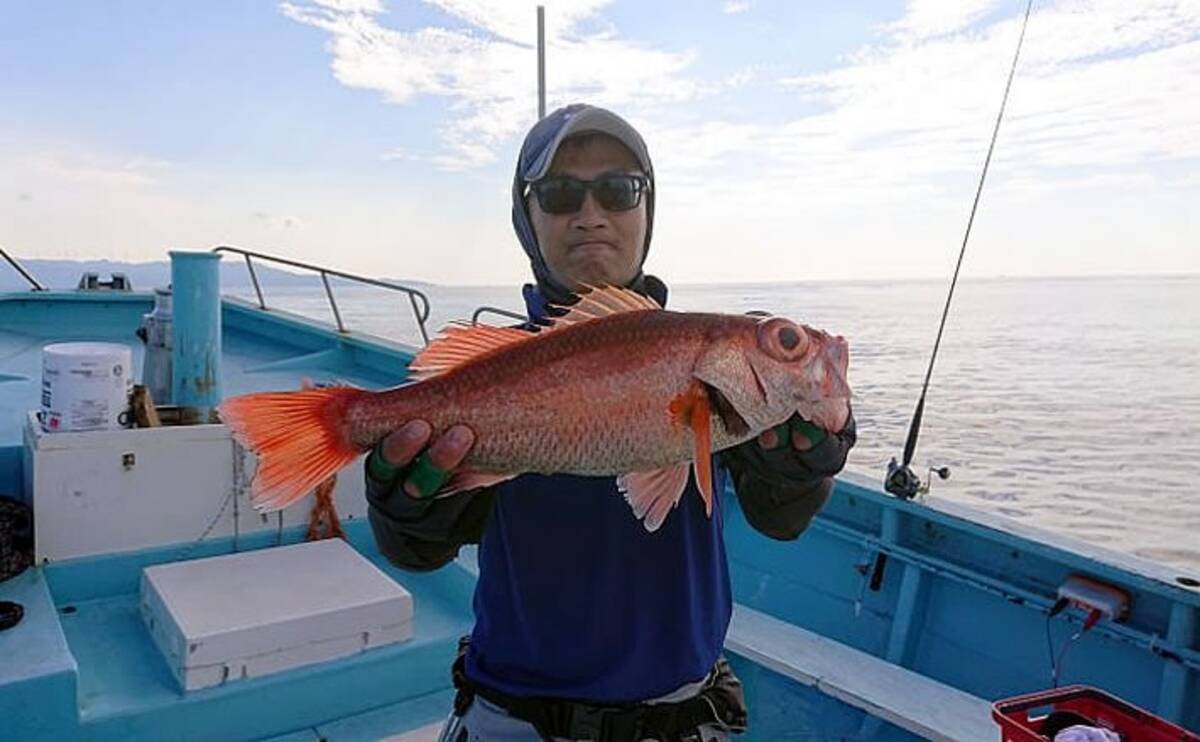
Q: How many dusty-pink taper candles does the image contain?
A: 0